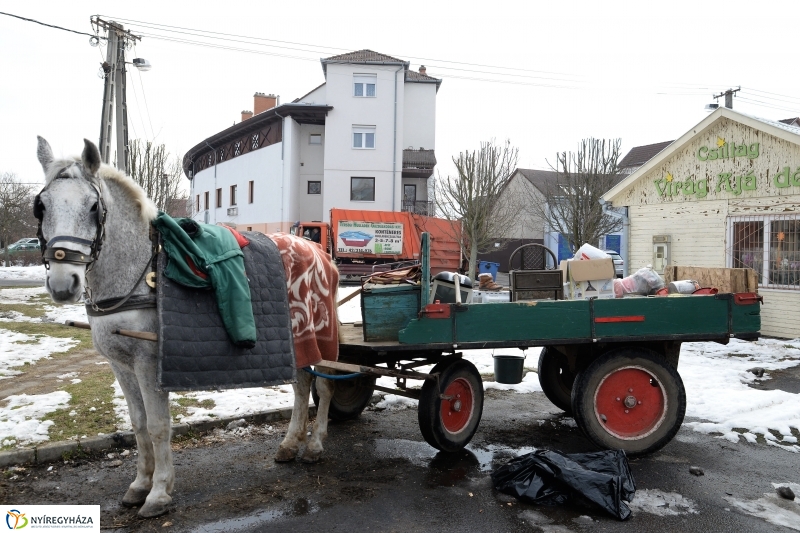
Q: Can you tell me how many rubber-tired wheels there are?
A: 4